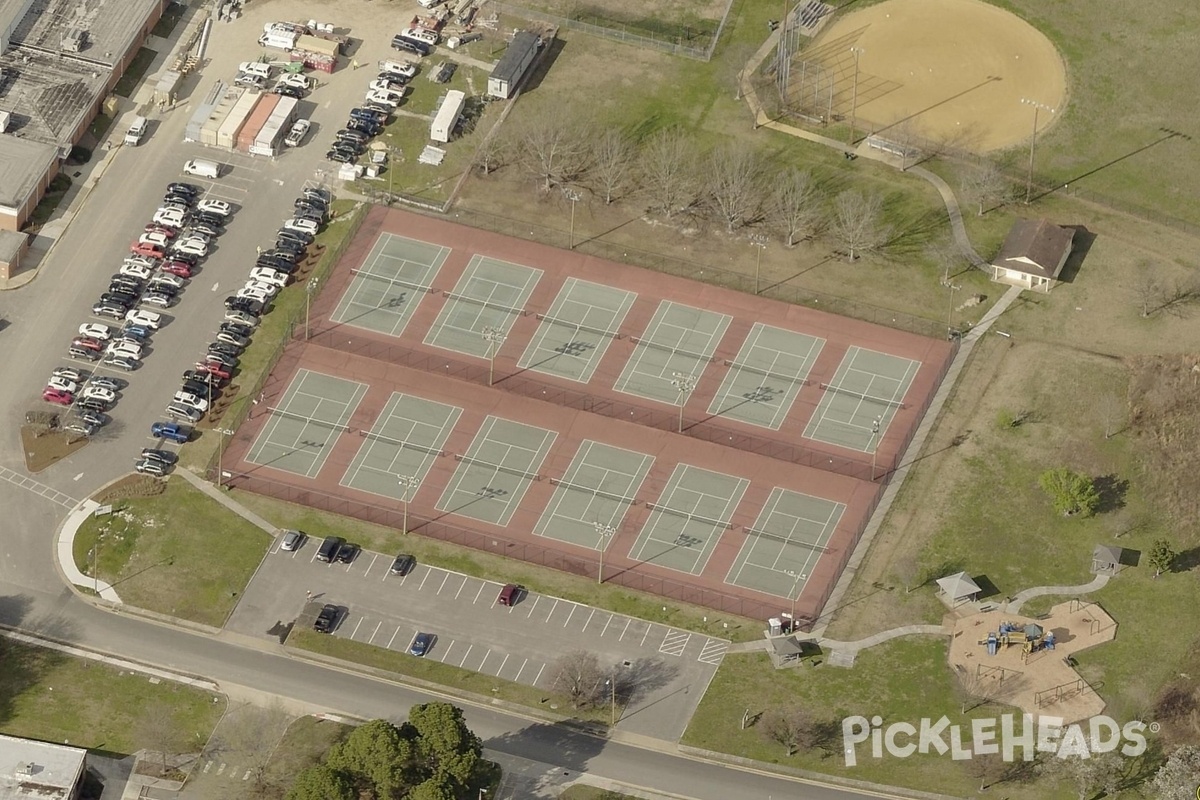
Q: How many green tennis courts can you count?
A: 12